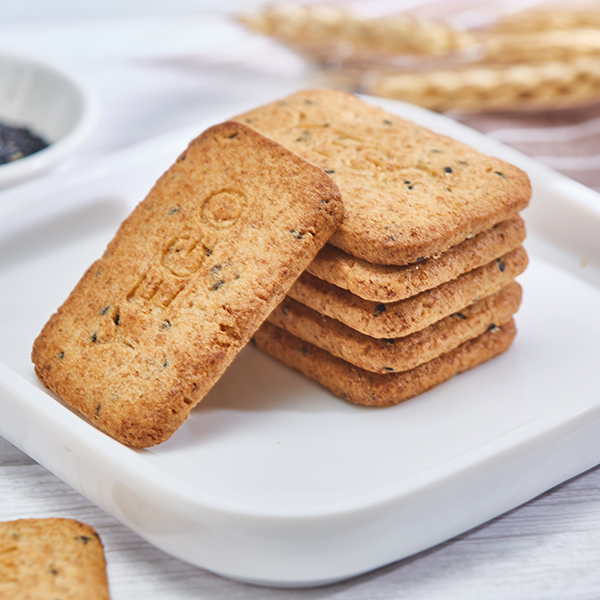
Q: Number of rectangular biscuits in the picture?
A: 7